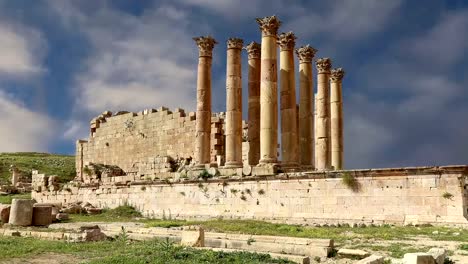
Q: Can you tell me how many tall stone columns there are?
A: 8